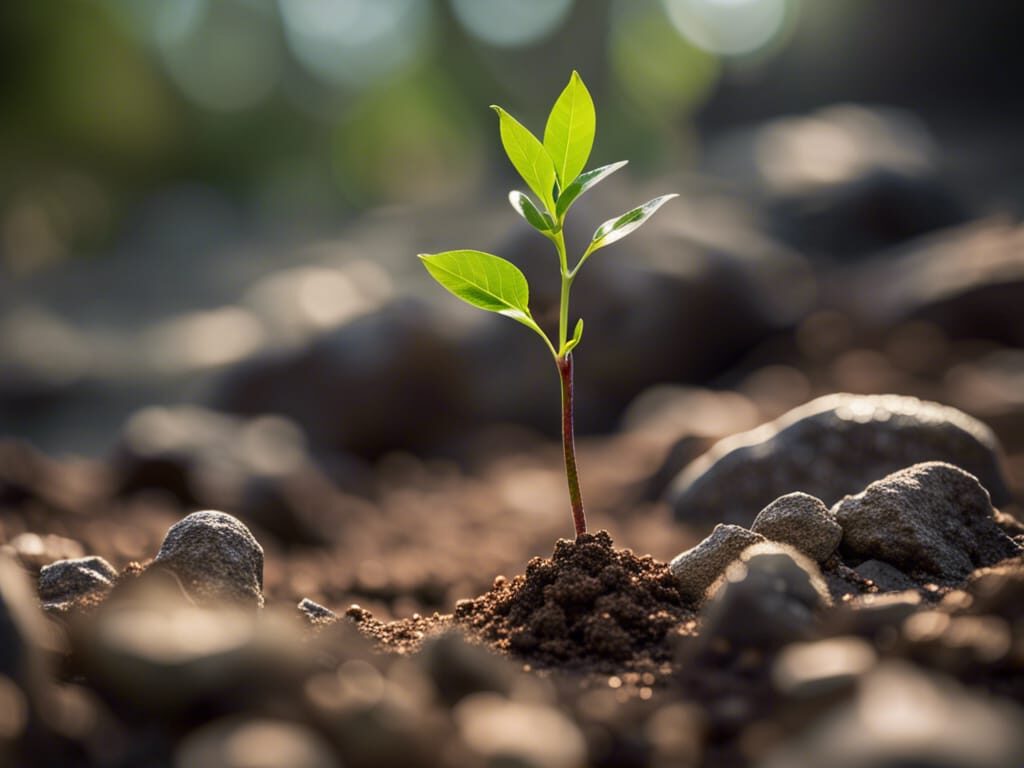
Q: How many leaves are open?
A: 6